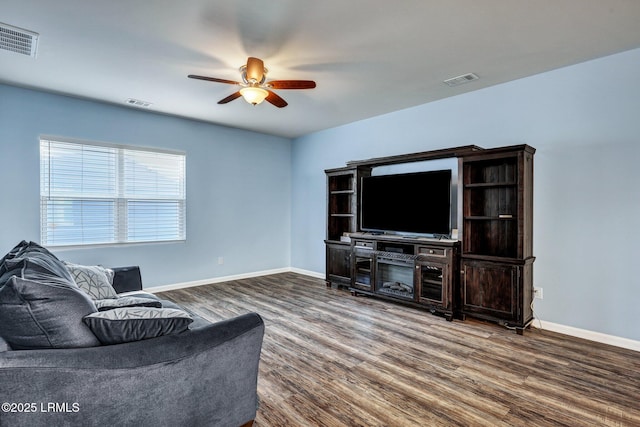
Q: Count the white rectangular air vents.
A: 3